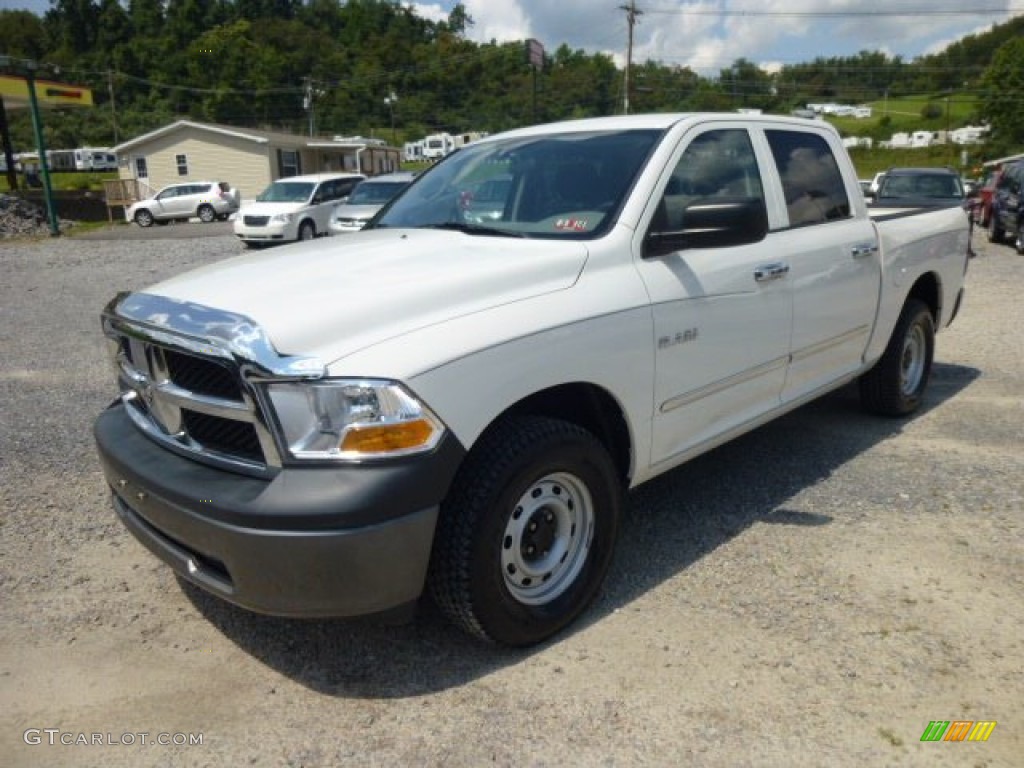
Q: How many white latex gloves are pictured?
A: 0